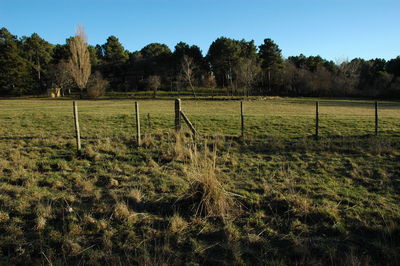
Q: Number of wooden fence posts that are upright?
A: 6